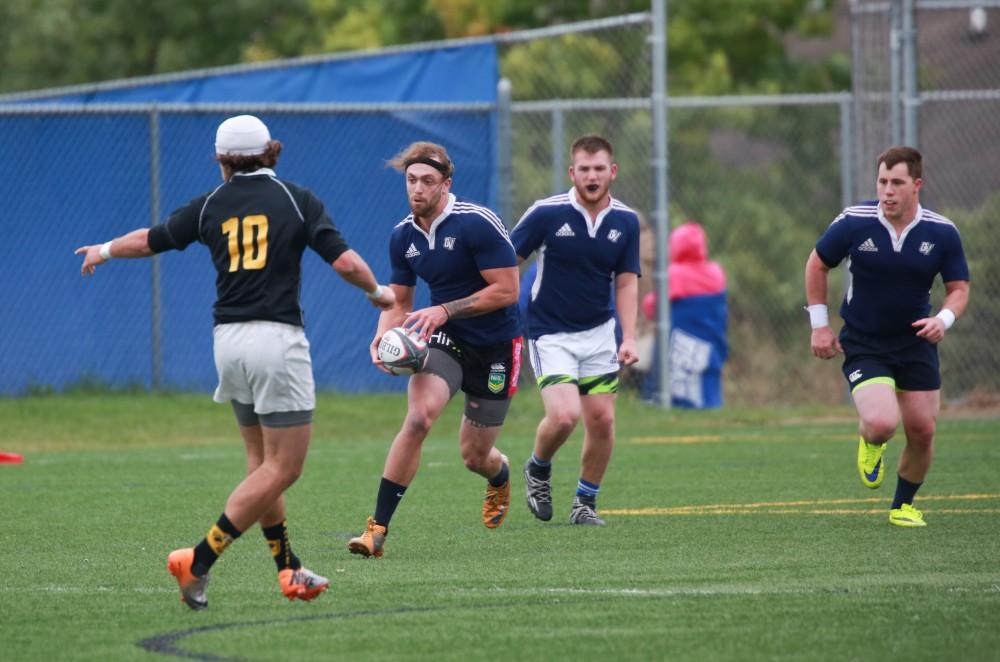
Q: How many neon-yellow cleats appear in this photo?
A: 2